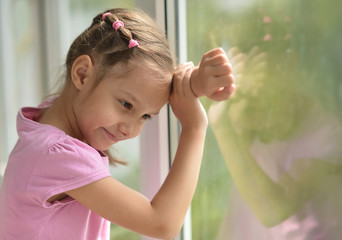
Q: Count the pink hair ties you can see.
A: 3